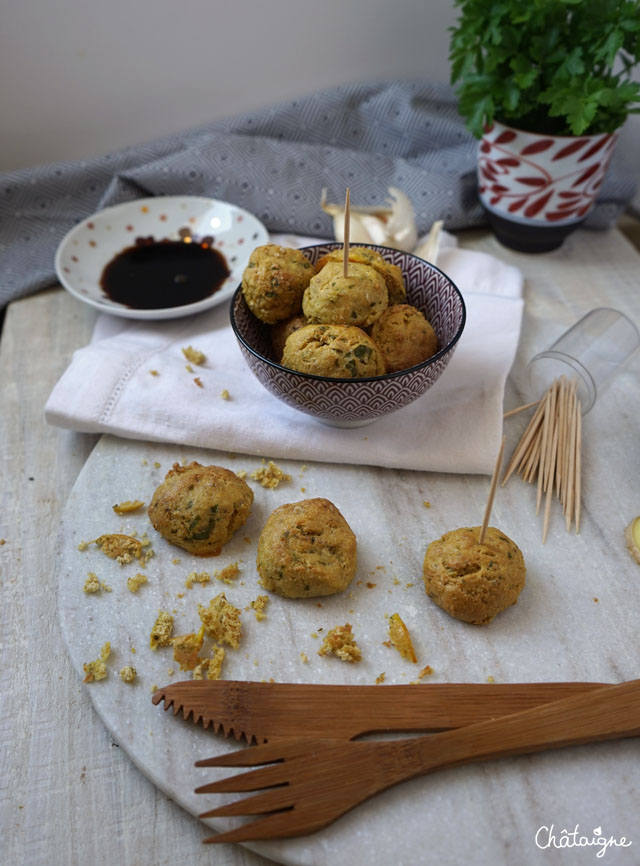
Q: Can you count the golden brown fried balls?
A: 9